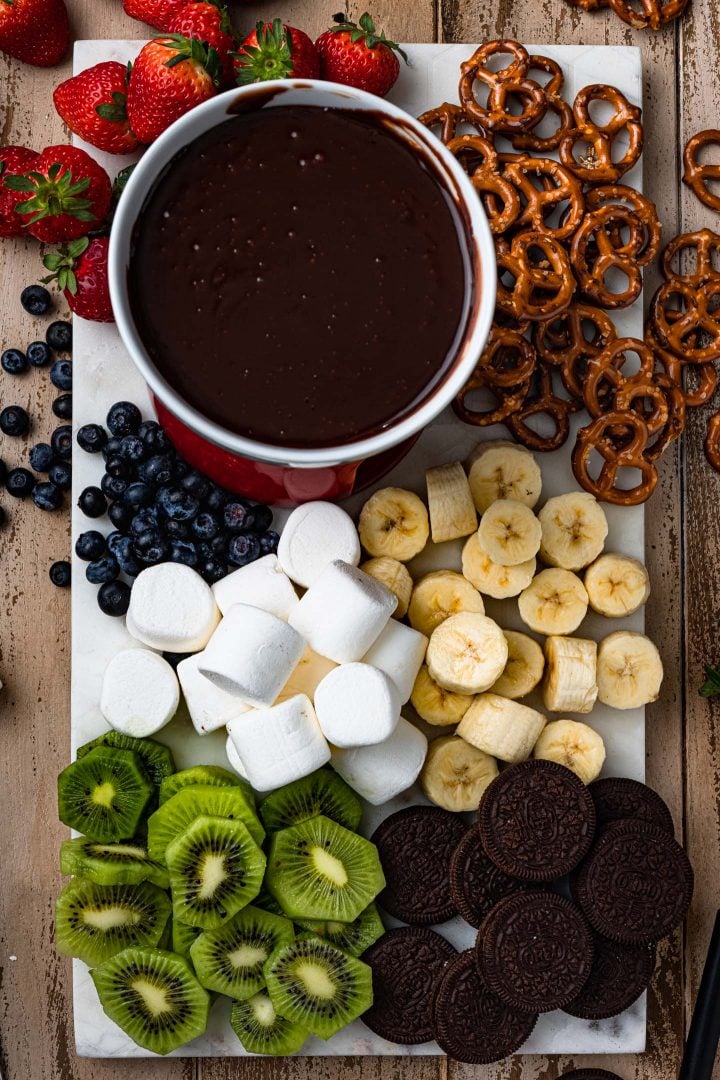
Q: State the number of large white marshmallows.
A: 12